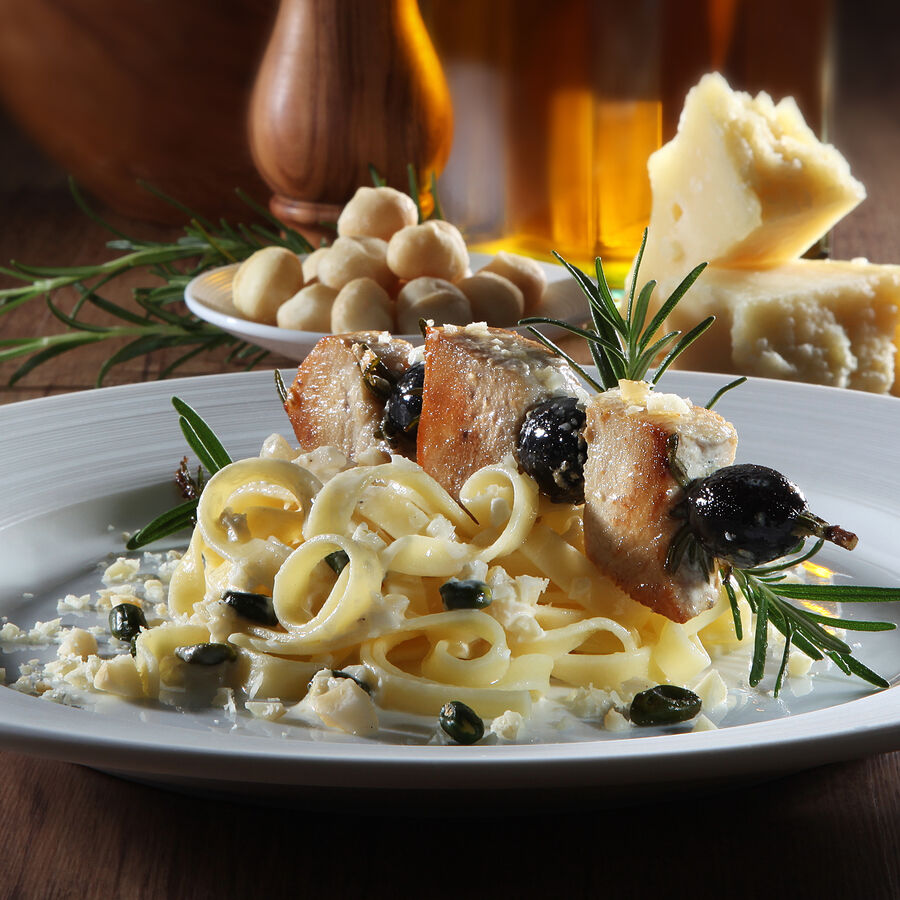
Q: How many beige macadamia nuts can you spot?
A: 10